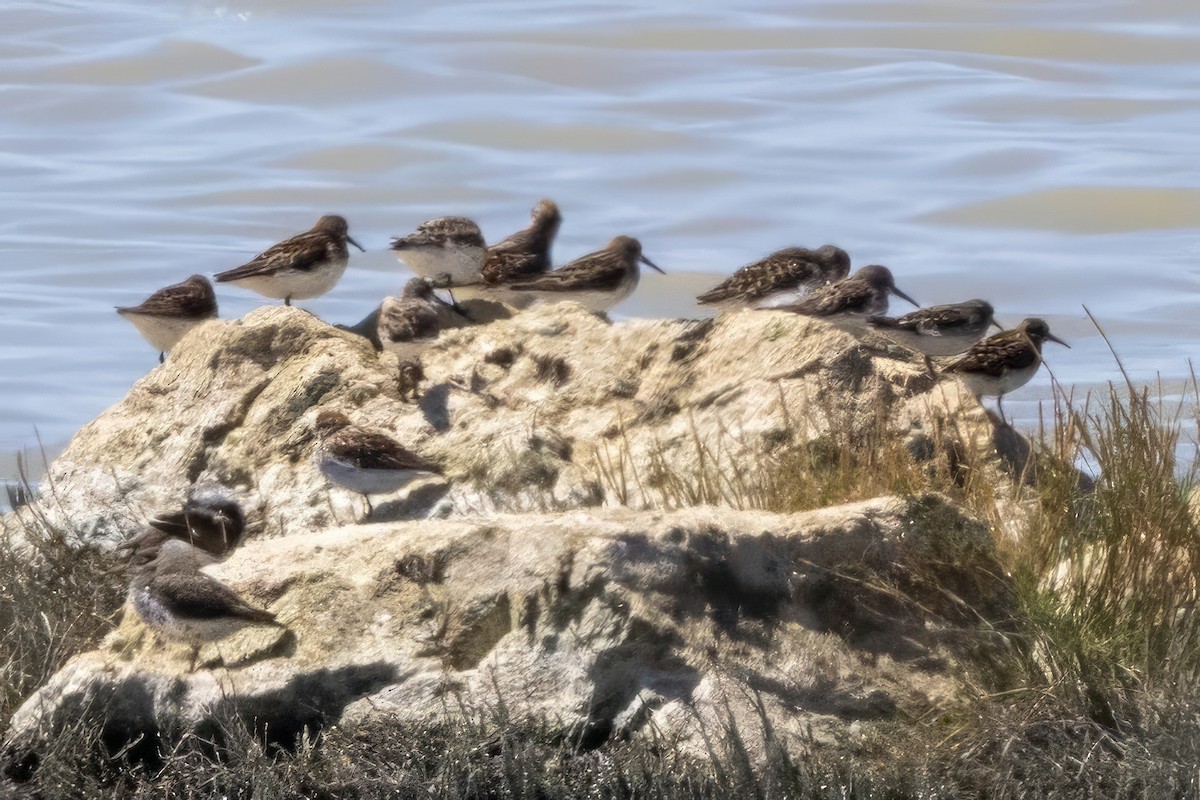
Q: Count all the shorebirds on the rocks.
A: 13